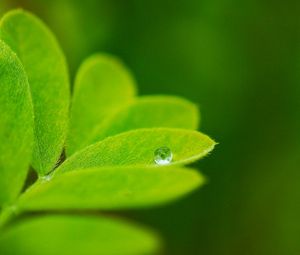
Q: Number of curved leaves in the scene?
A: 7